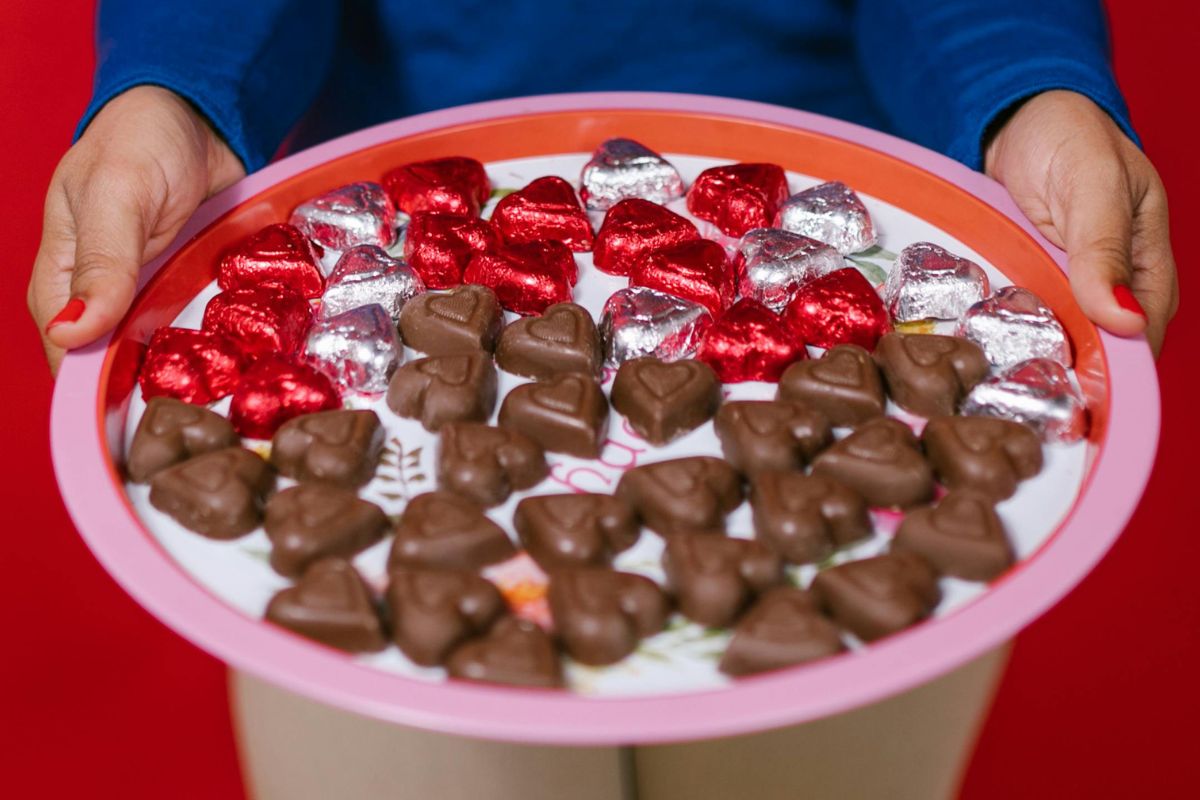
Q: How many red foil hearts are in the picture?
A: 13